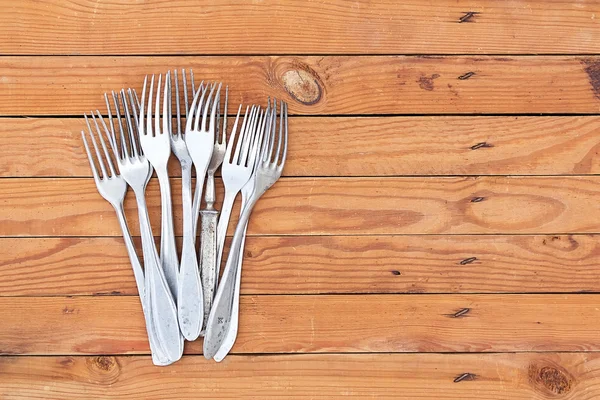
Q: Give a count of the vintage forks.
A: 10